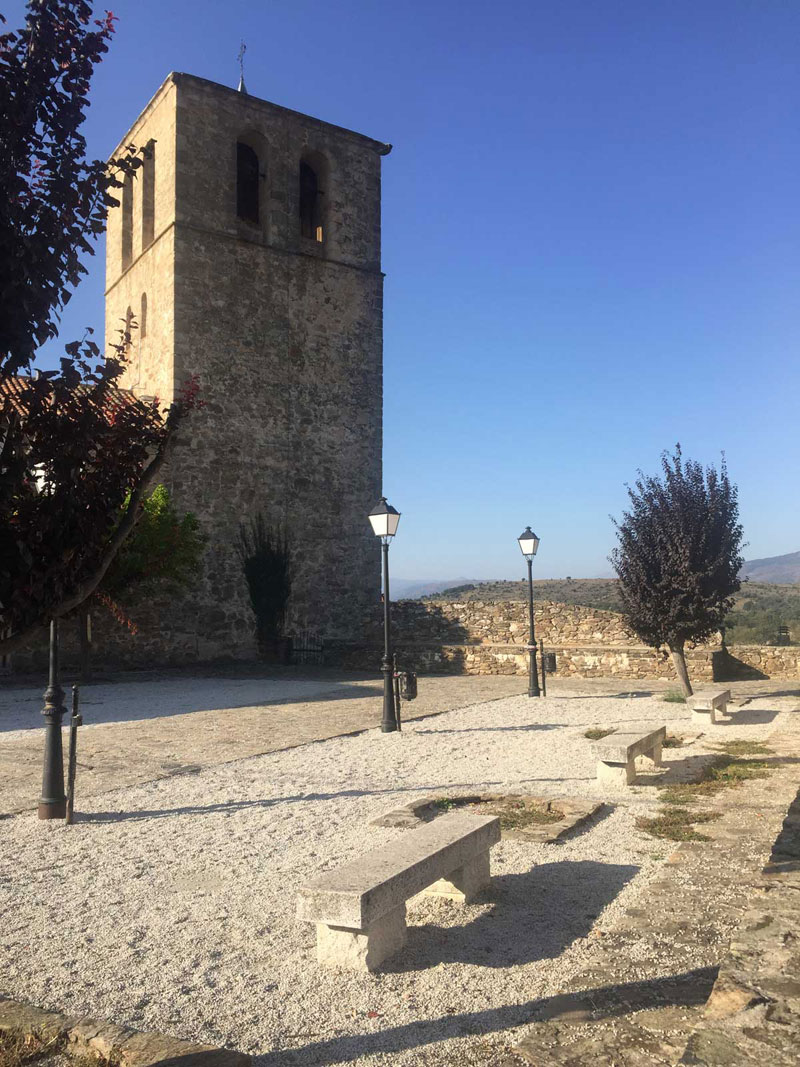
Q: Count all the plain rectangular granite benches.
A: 3